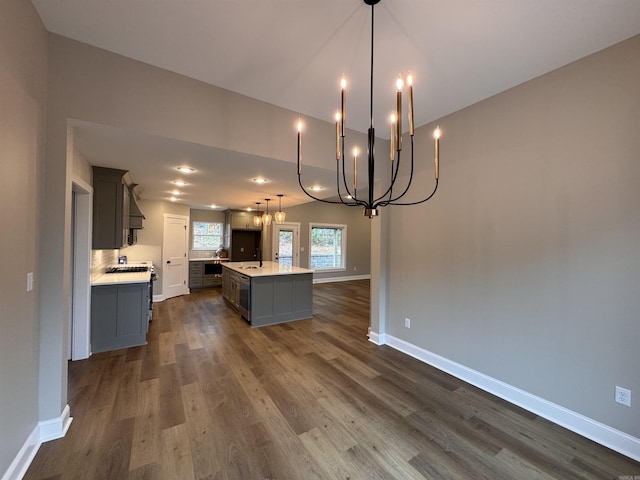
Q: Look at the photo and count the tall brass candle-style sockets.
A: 8